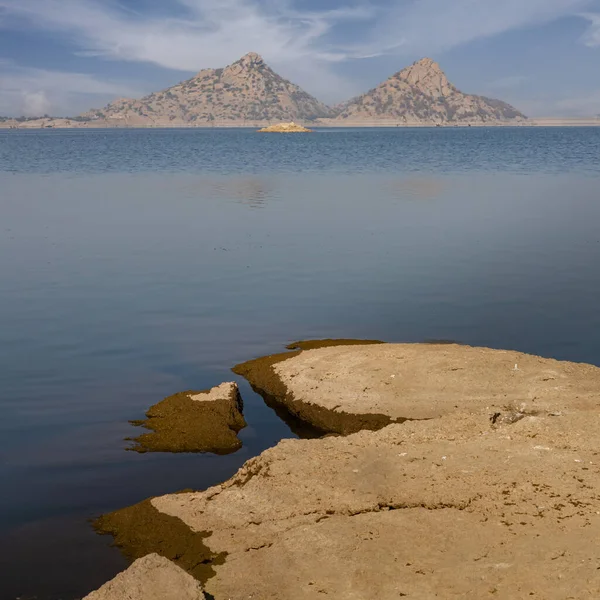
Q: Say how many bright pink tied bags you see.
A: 0